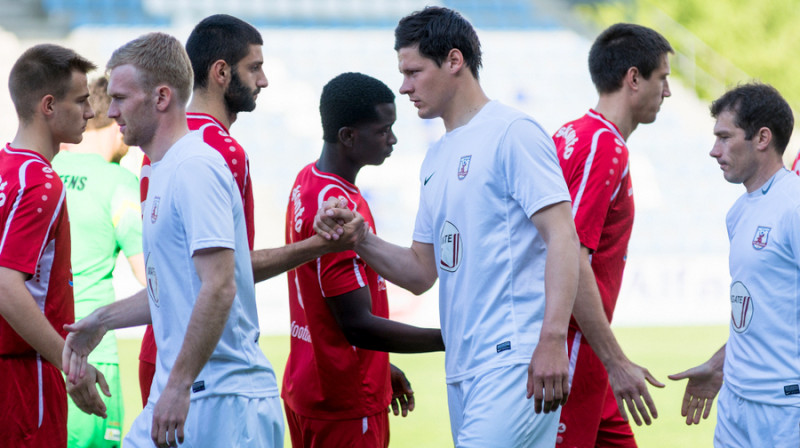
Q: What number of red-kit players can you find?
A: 4